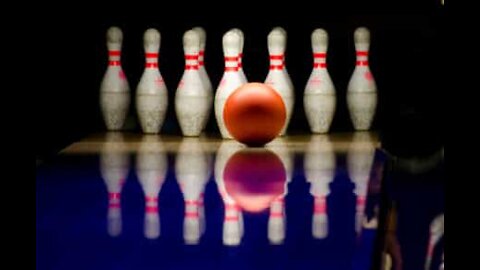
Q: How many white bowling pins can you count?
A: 10